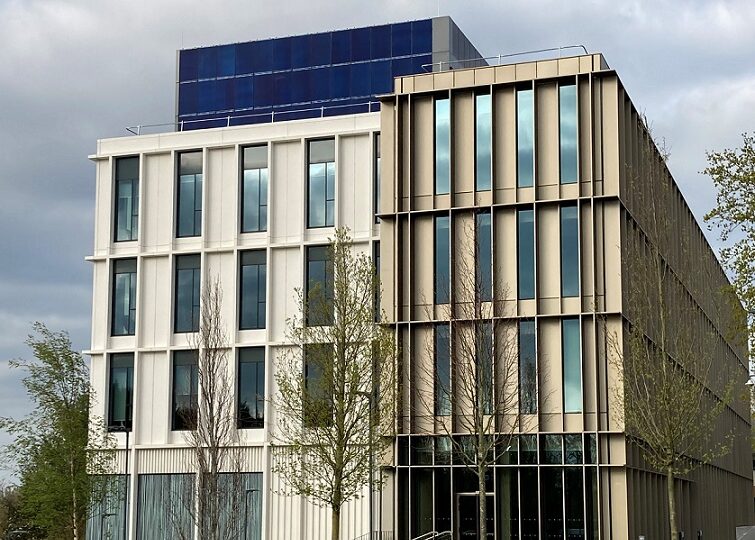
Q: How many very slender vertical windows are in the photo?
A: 12